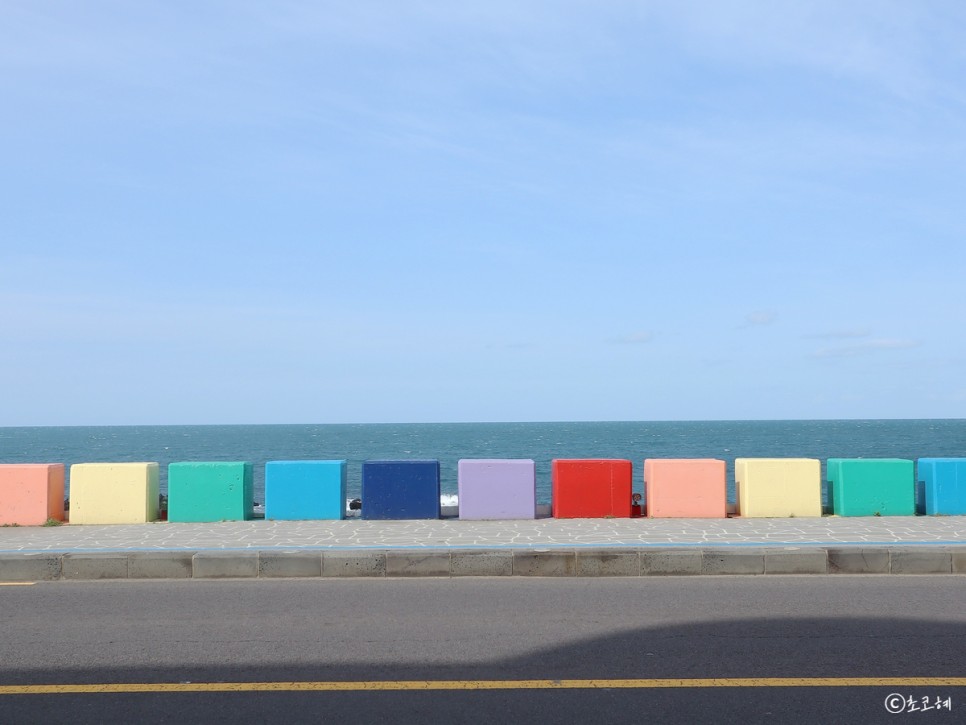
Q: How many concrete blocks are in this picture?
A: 11